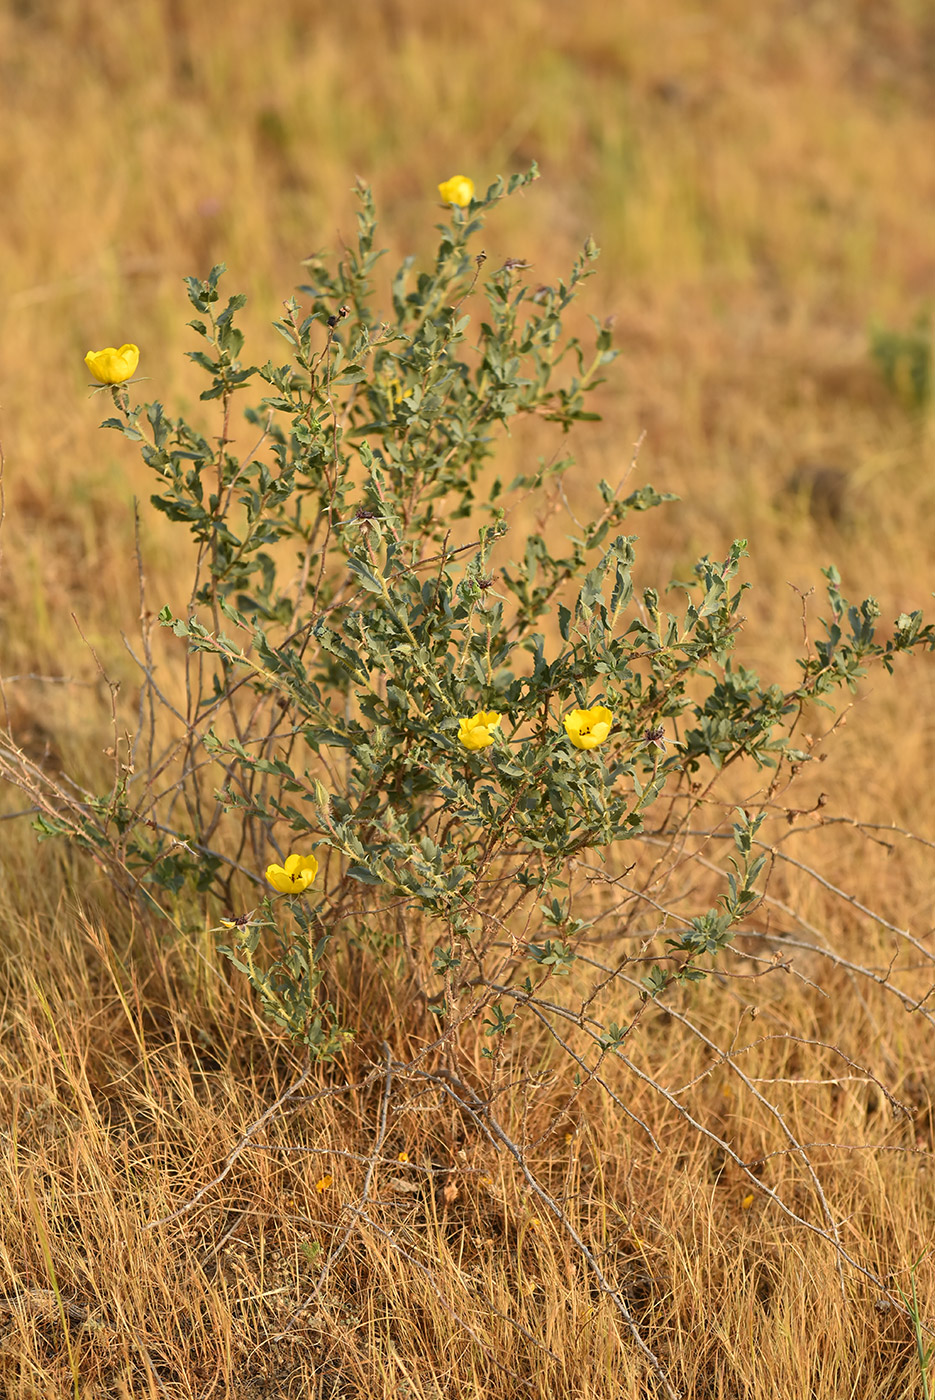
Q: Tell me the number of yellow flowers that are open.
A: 5